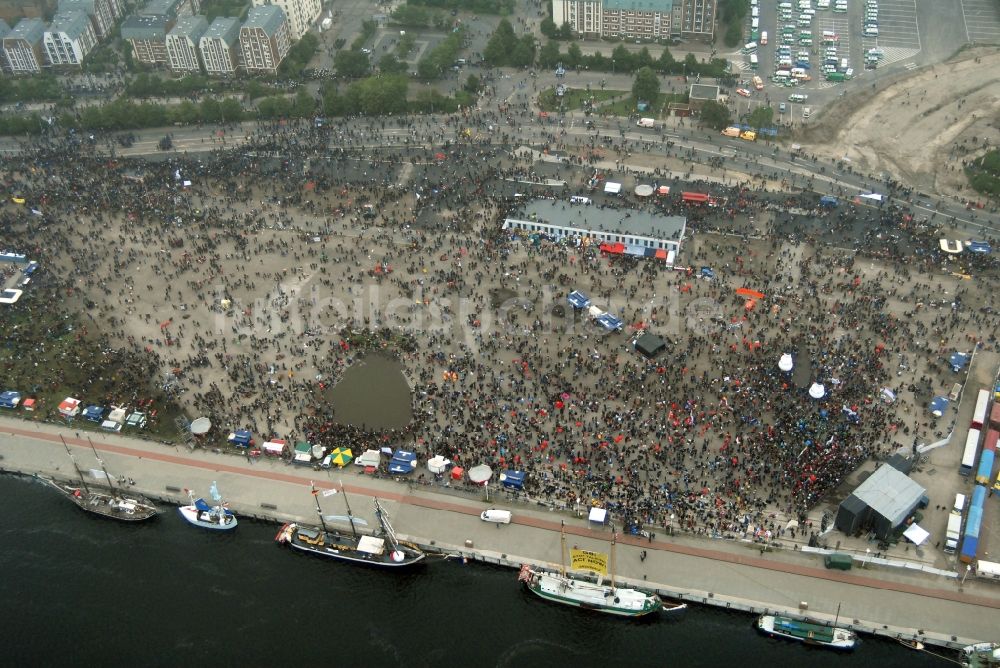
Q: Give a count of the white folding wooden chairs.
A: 0